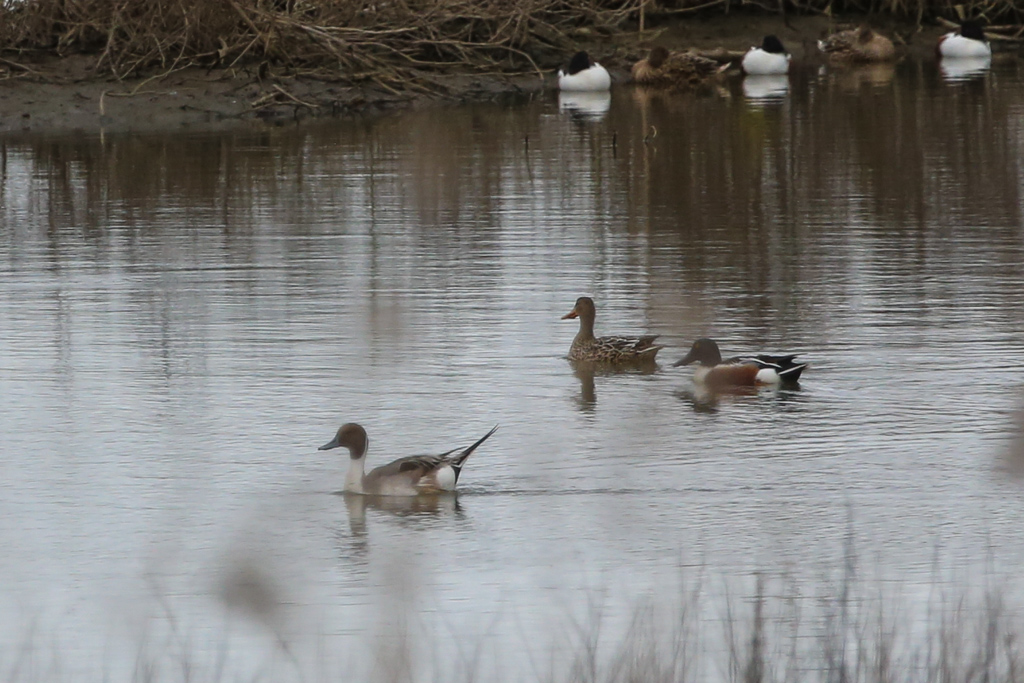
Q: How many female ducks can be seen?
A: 3